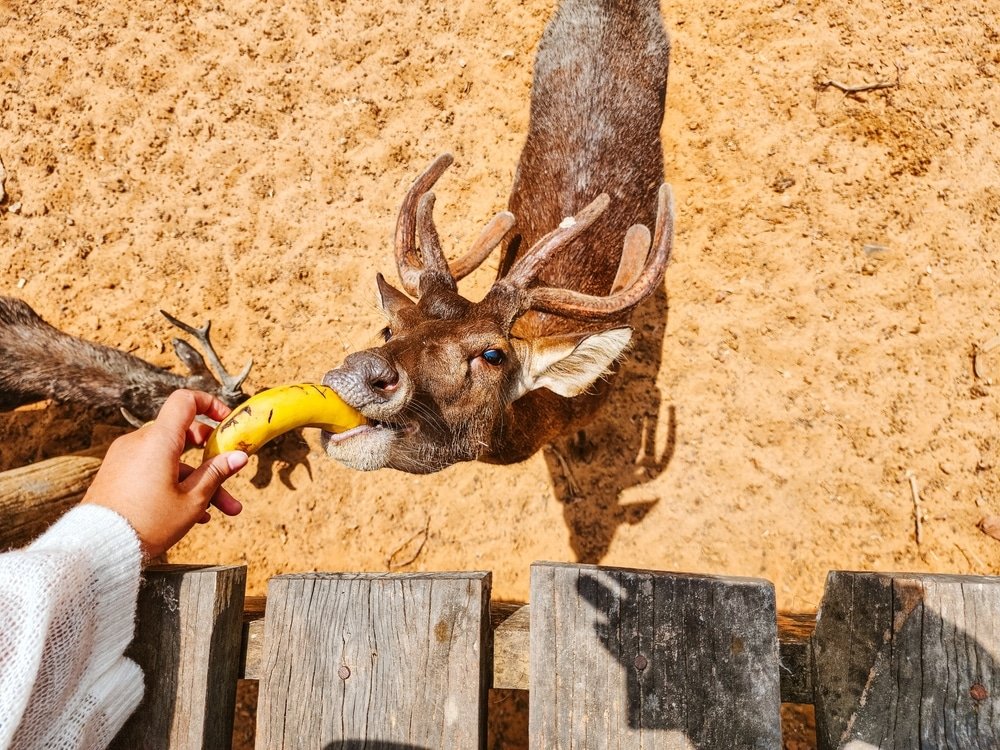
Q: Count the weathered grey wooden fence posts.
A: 4